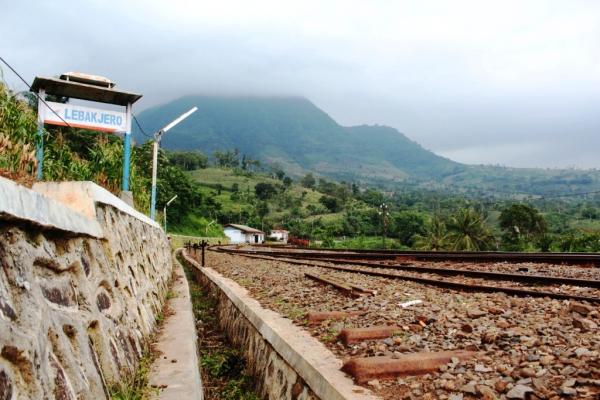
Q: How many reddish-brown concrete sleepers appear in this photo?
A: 3